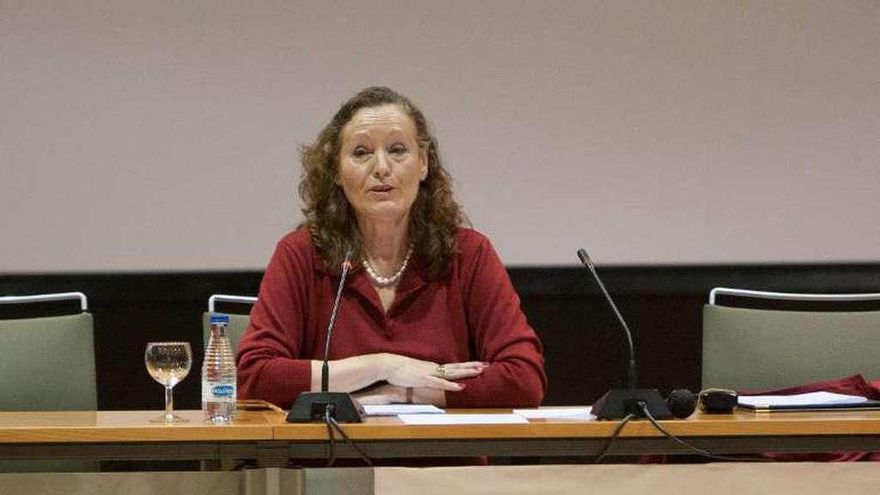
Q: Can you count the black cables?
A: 4